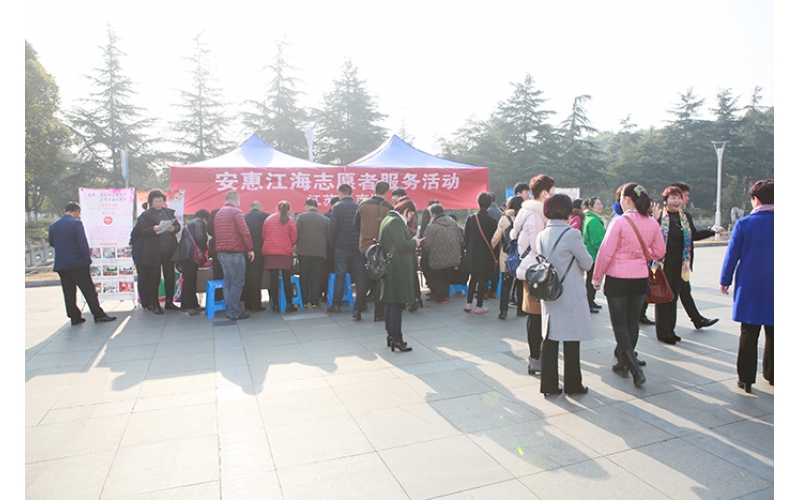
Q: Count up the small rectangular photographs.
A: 9